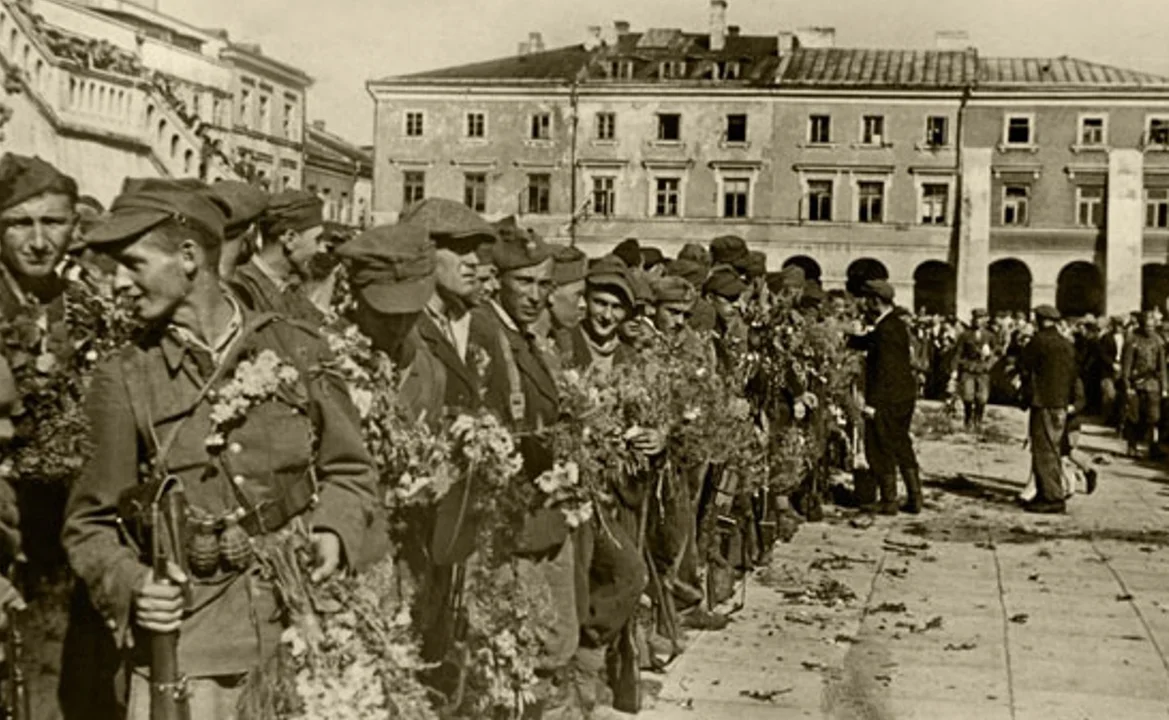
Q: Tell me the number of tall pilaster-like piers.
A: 2